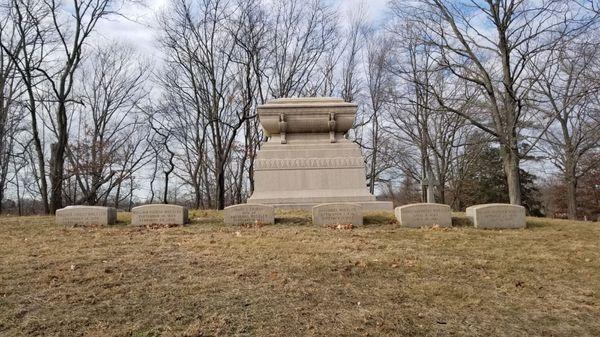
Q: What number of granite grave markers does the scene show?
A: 6